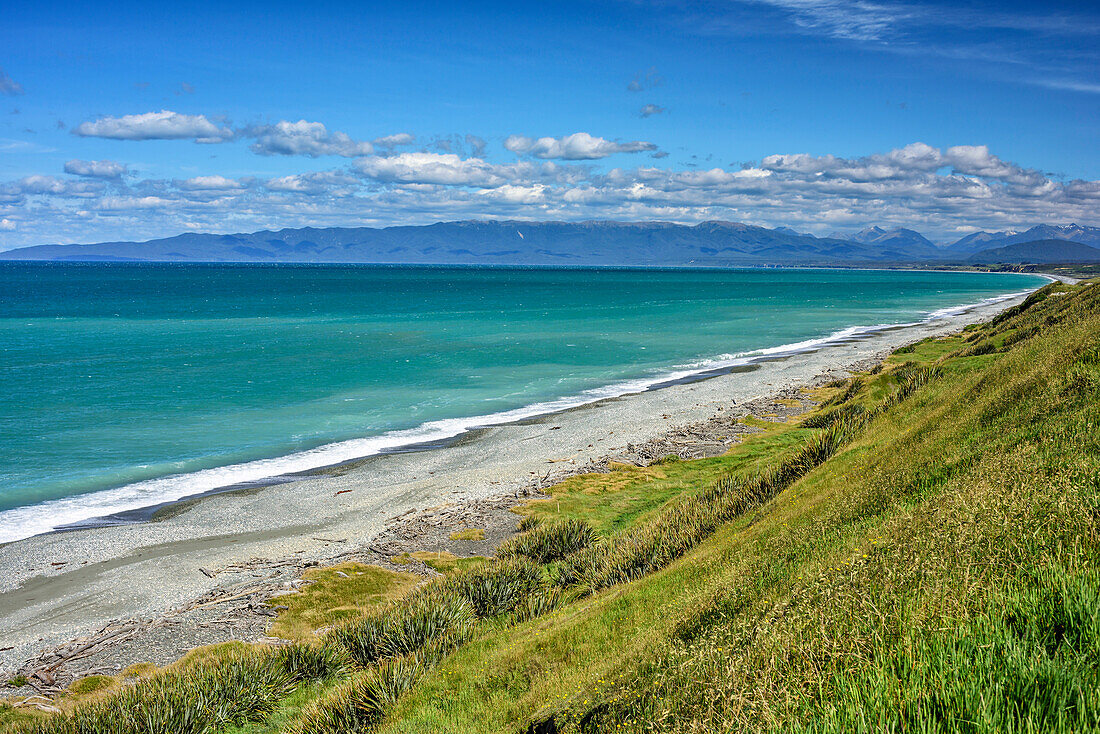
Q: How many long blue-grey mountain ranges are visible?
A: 1